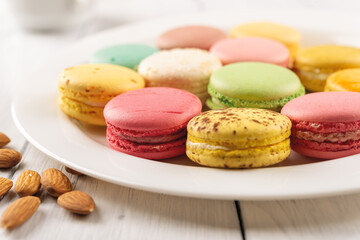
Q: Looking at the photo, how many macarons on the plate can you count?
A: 12